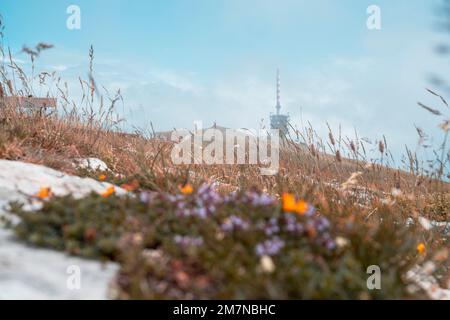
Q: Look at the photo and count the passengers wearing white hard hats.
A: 0